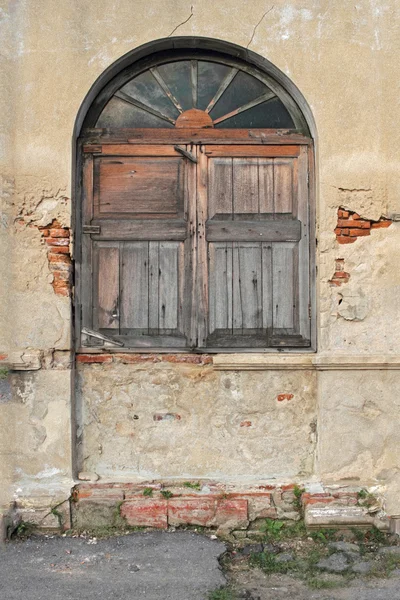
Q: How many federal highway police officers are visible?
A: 0